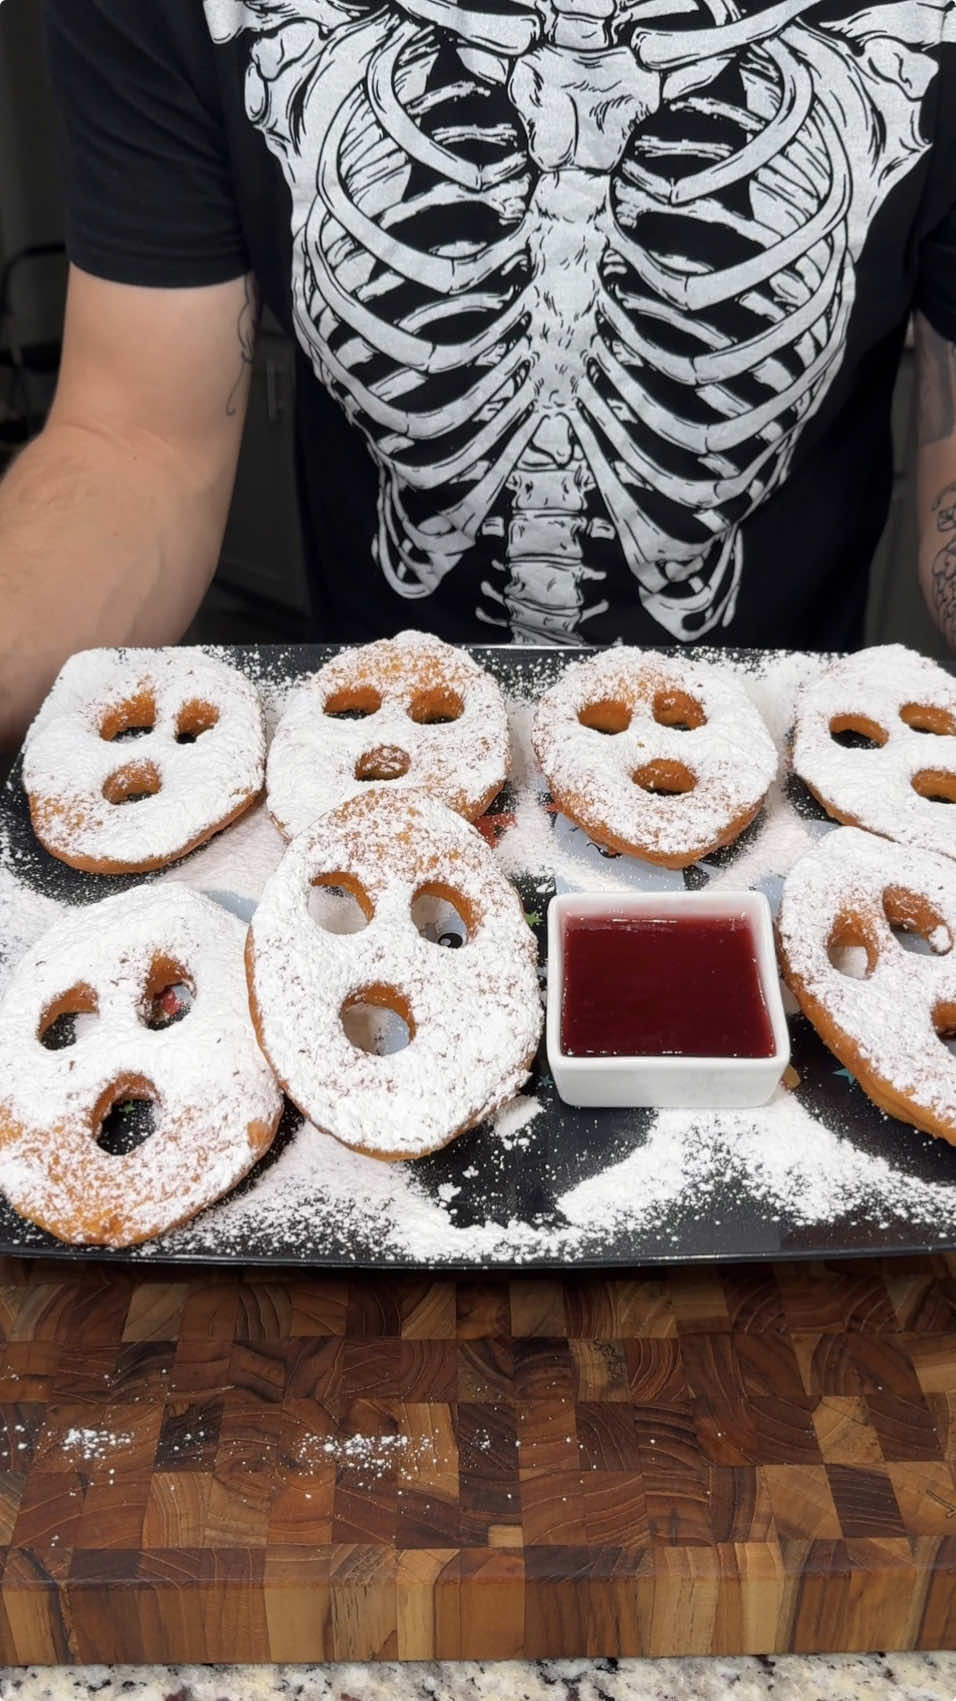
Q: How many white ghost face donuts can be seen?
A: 7